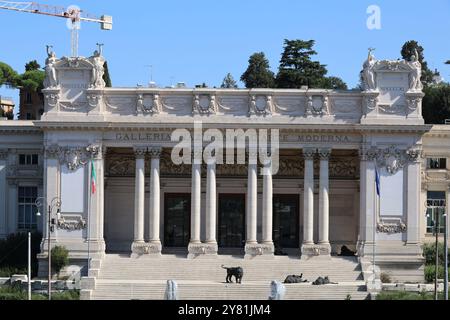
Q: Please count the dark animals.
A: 3